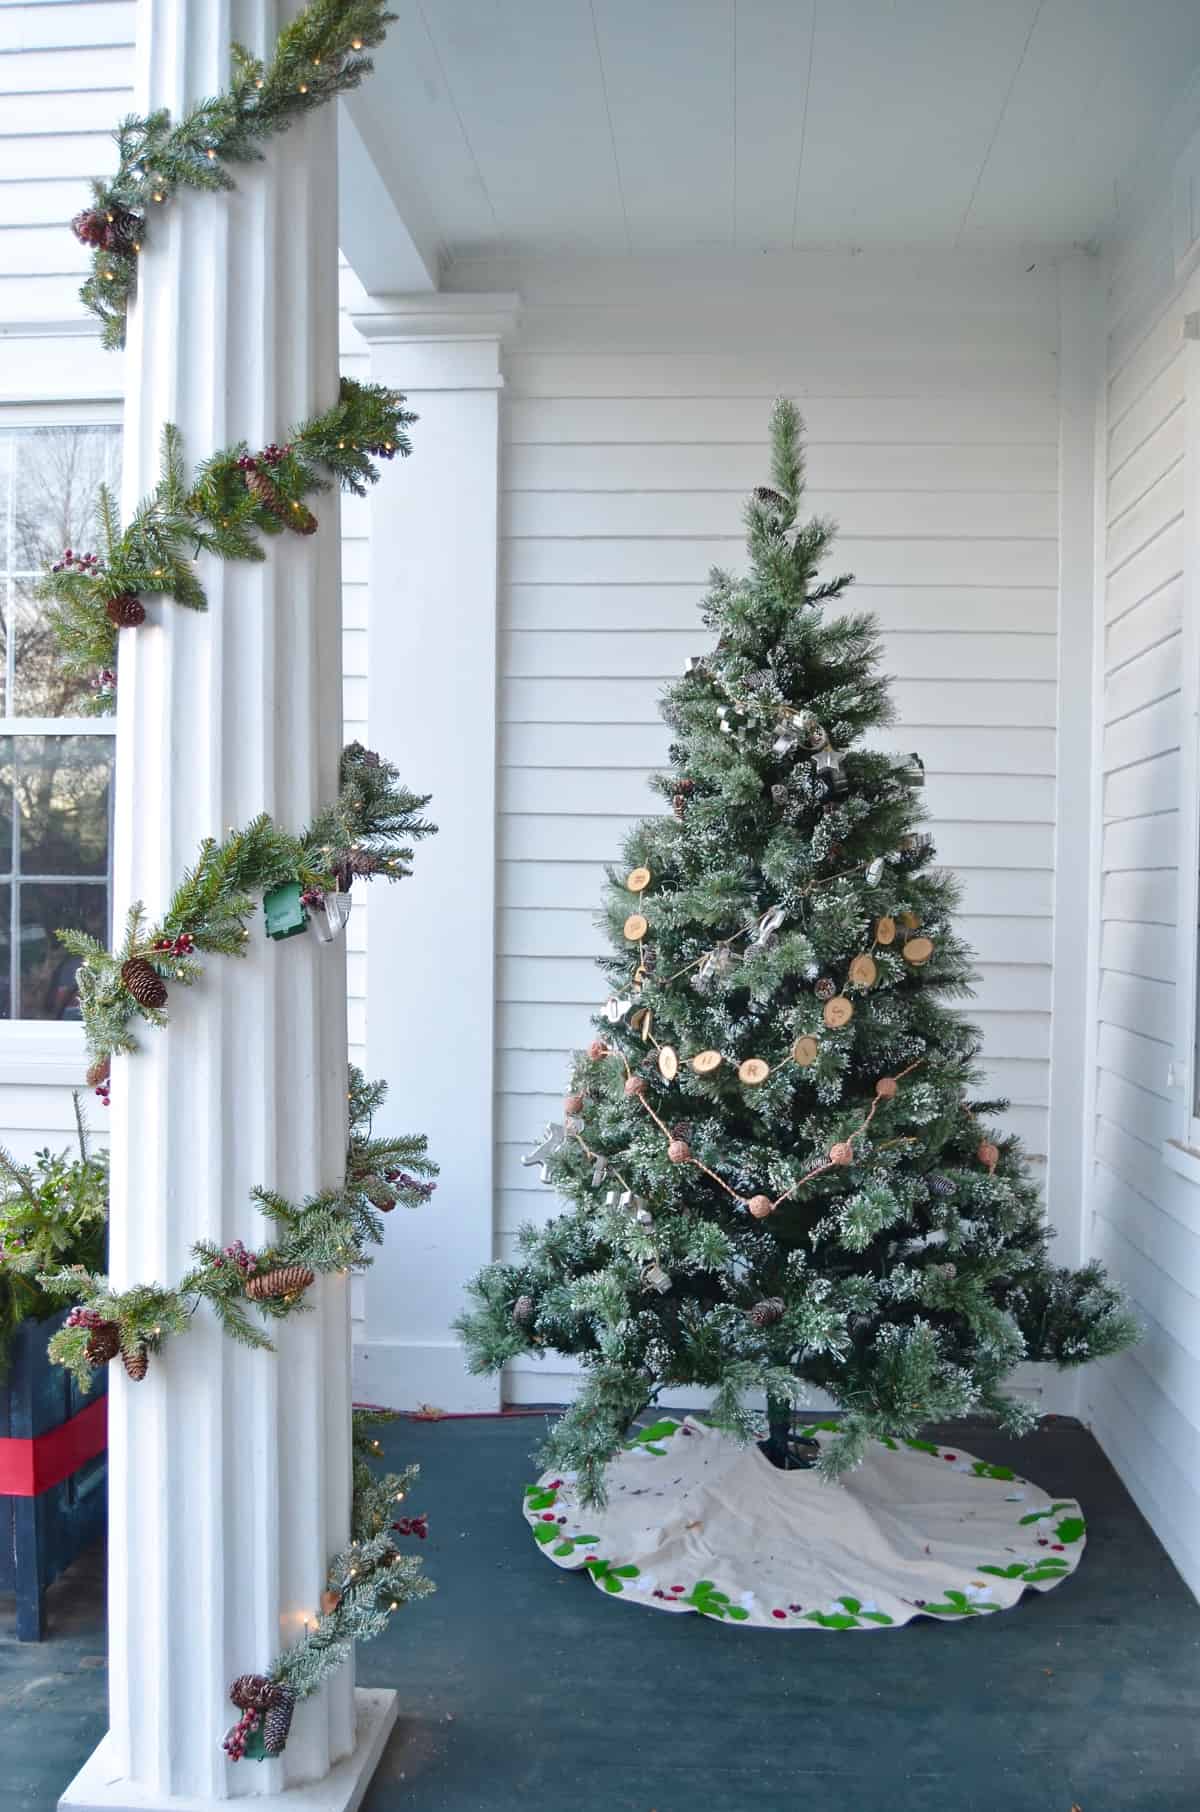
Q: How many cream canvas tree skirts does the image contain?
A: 1